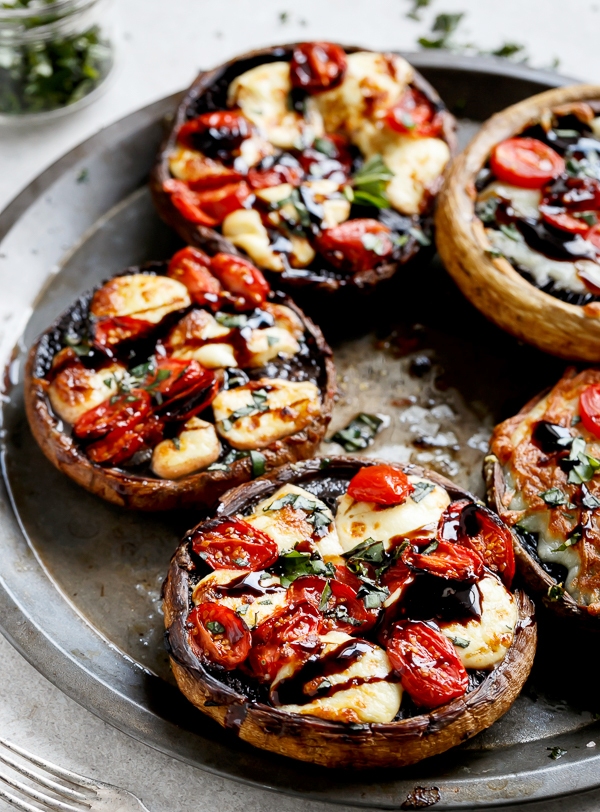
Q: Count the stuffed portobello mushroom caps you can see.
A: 5